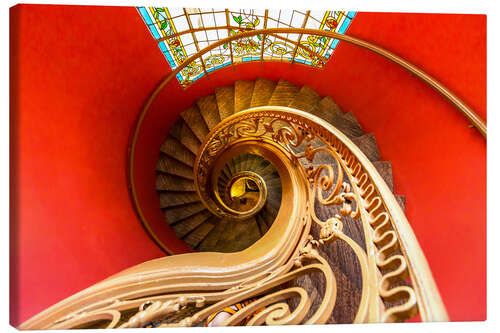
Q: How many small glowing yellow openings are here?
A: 1